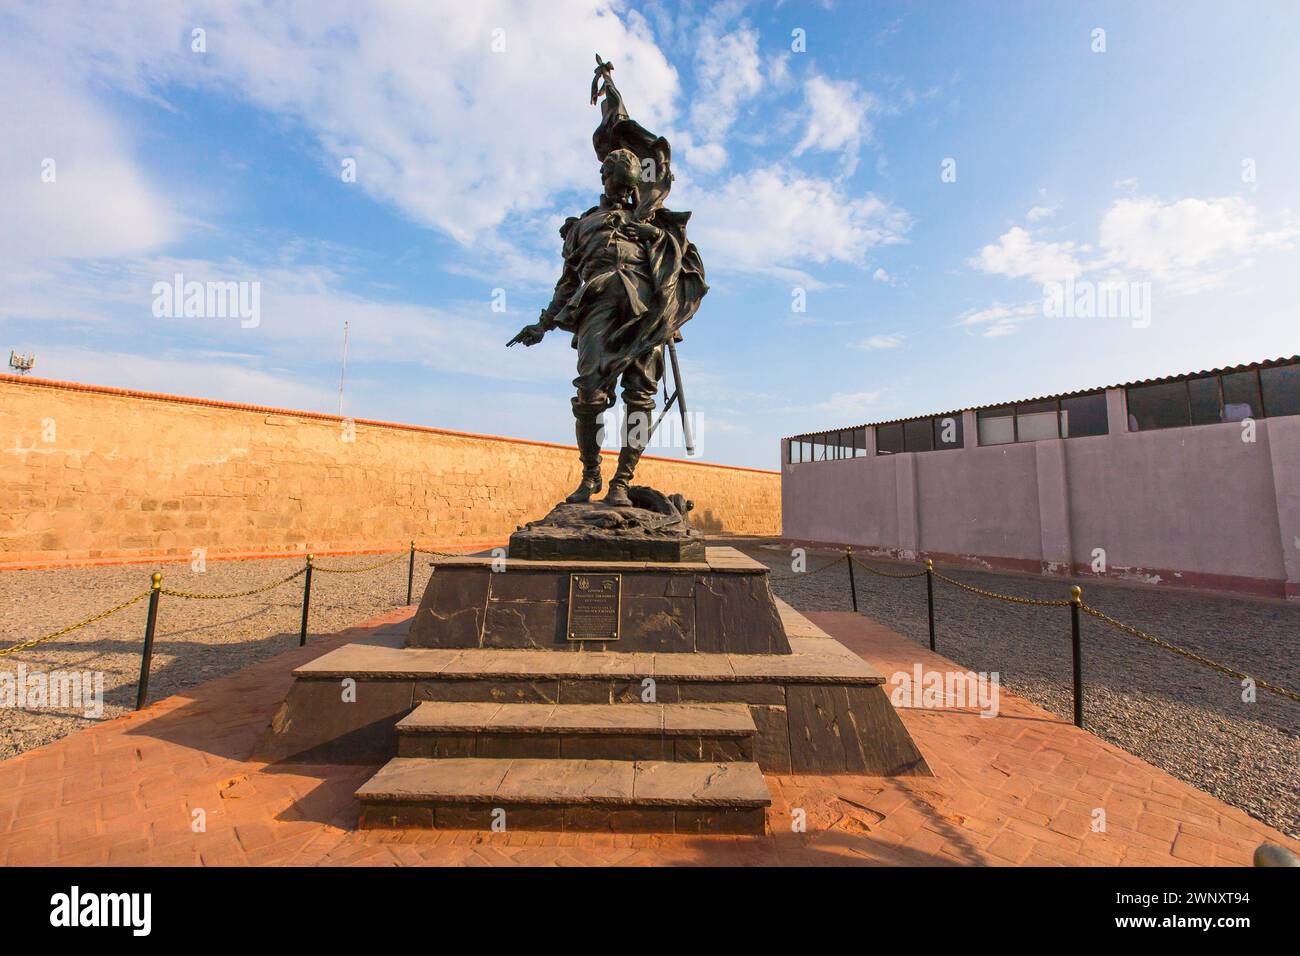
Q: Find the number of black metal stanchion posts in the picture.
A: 6